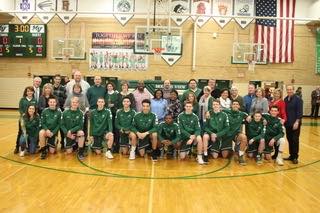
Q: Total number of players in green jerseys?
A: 11